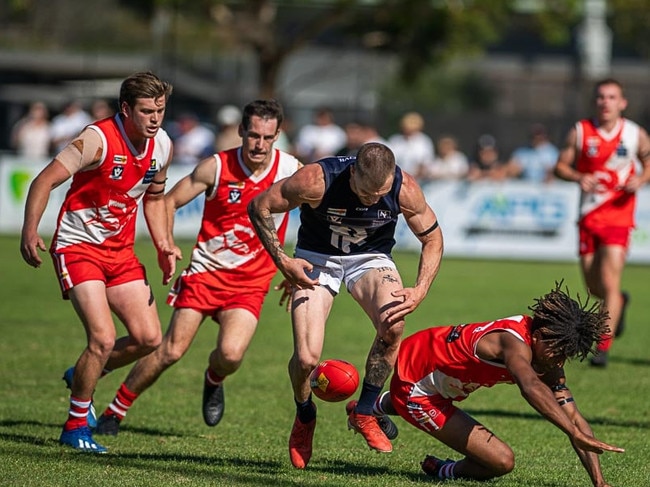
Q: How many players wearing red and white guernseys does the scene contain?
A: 4